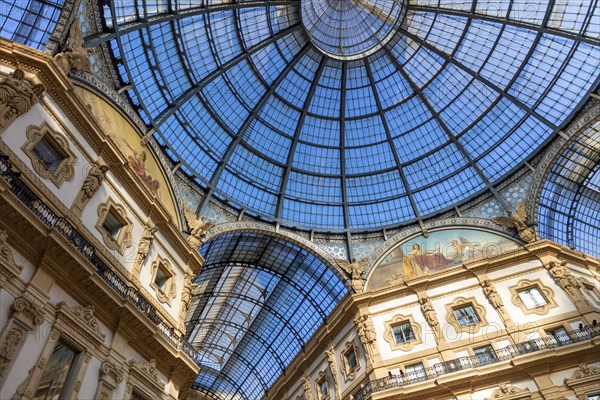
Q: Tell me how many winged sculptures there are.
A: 4